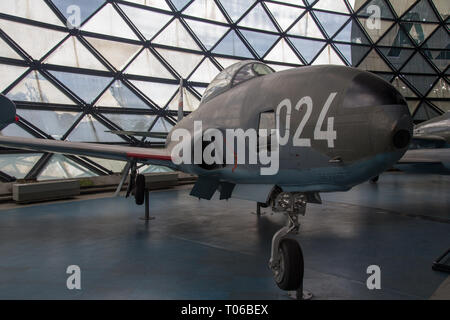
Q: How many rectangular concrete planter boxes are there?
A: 2